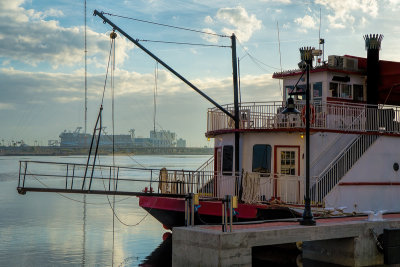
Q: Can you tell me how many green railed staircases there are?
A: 0